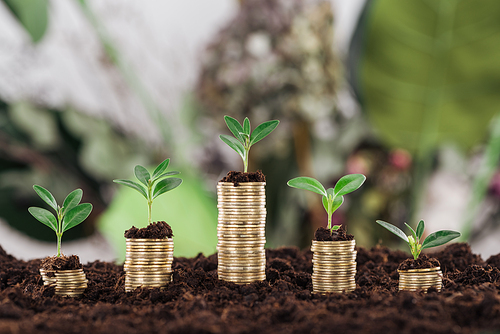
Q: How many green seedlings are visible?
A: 5